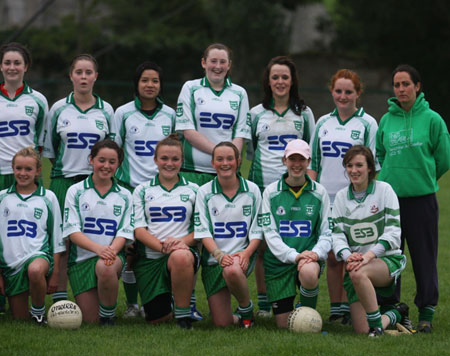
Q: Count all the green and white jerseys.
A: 12